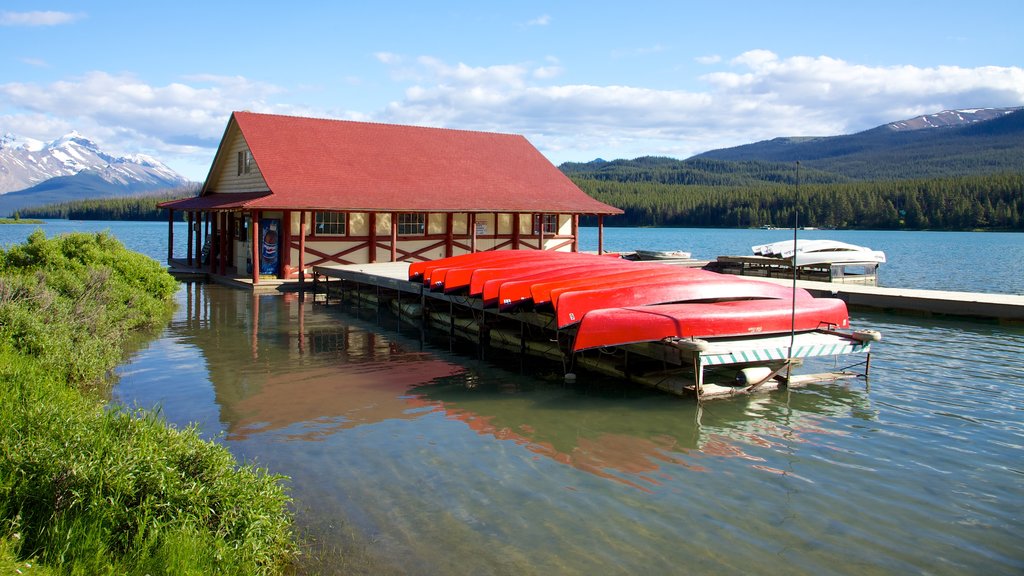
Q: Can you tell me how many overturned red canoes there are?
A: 11